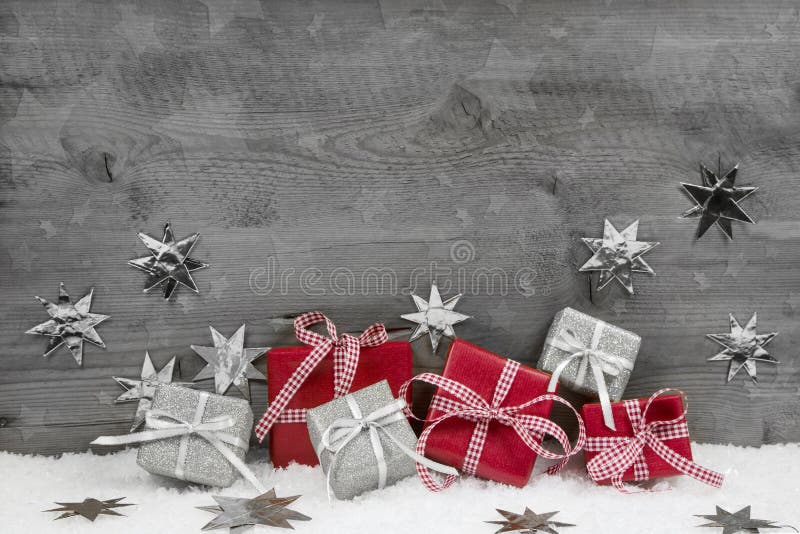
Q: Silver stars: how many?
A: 12